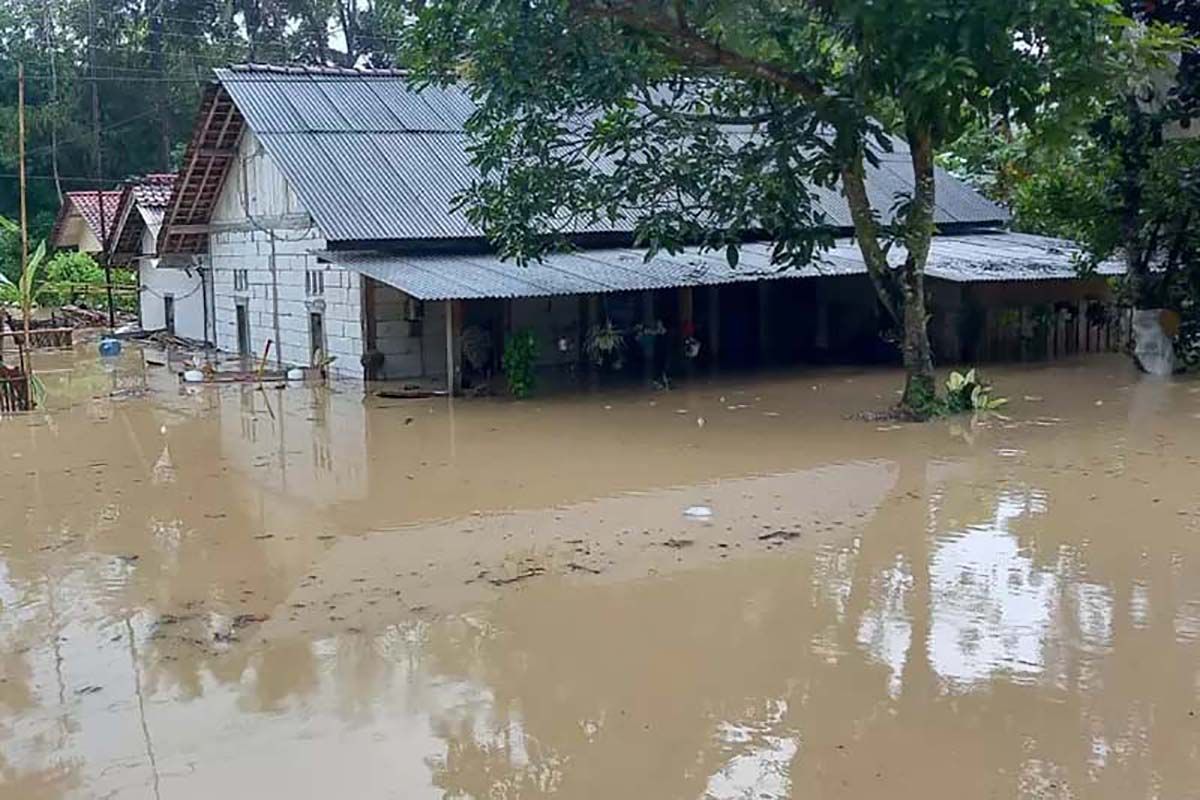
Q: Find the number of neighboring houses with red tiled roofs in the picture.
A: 2